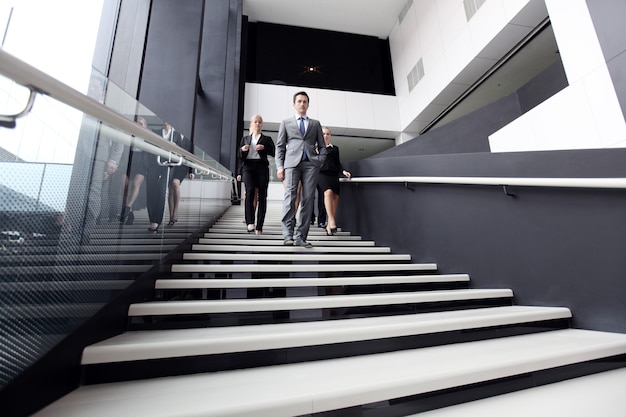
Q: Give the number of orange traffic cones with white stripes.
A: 0